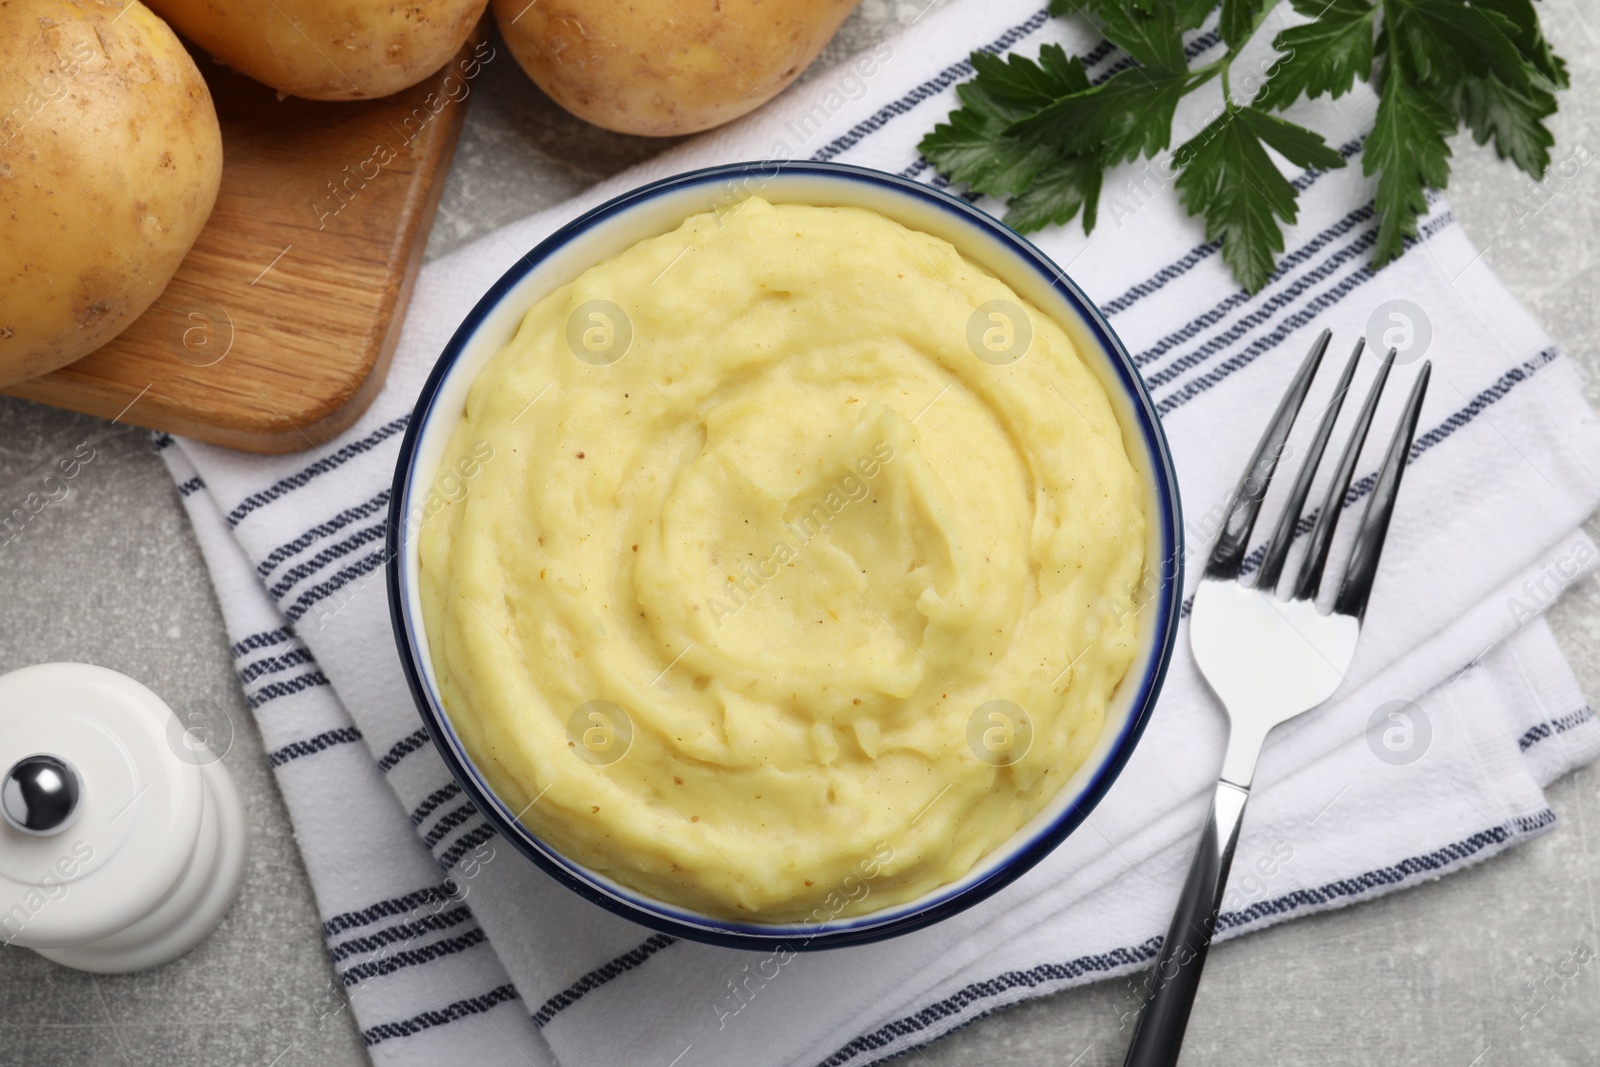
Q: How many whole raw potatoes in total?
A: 3